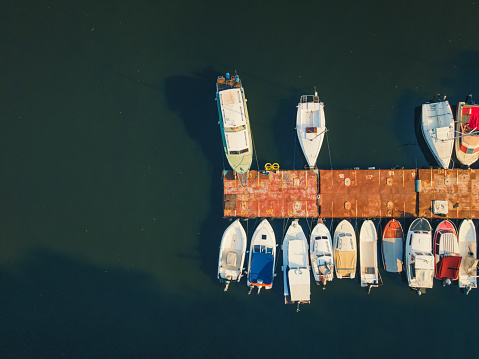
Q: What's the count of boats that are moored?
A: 14